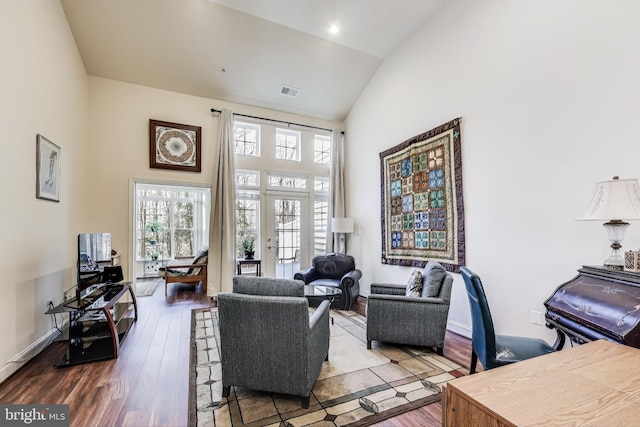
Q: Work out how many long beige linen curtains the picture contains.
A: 2